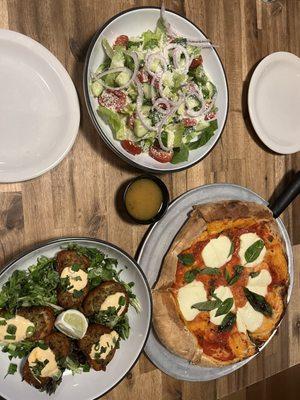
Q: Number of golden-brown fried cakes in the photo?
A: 5